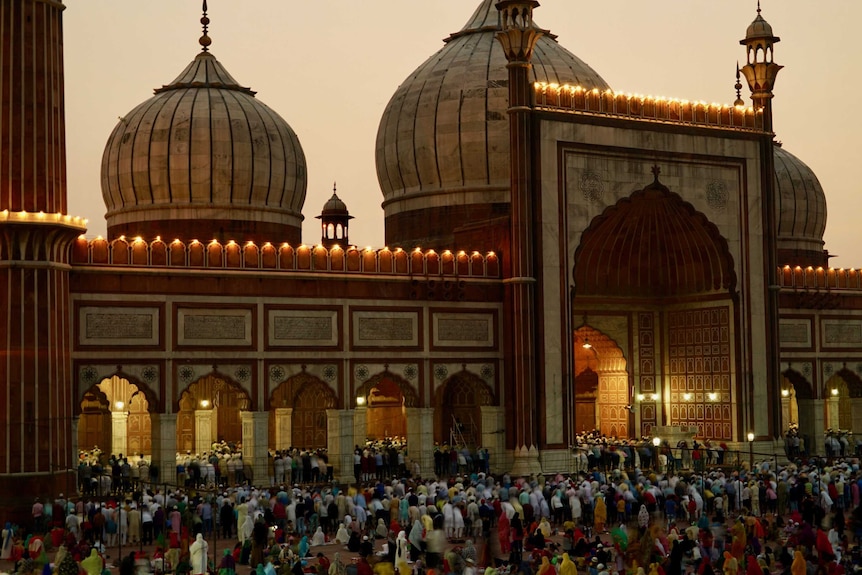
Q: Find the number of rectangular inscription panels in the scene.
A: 7